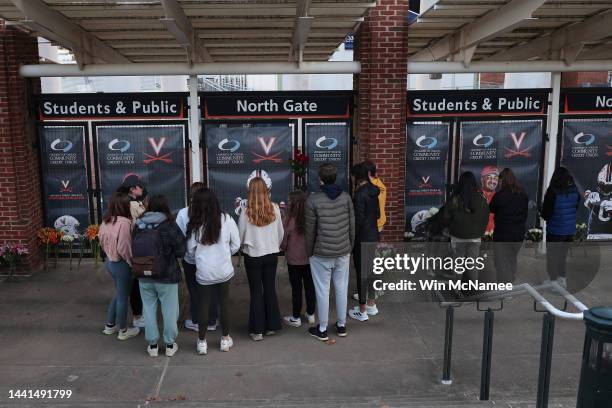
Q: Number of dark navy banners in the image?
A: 7